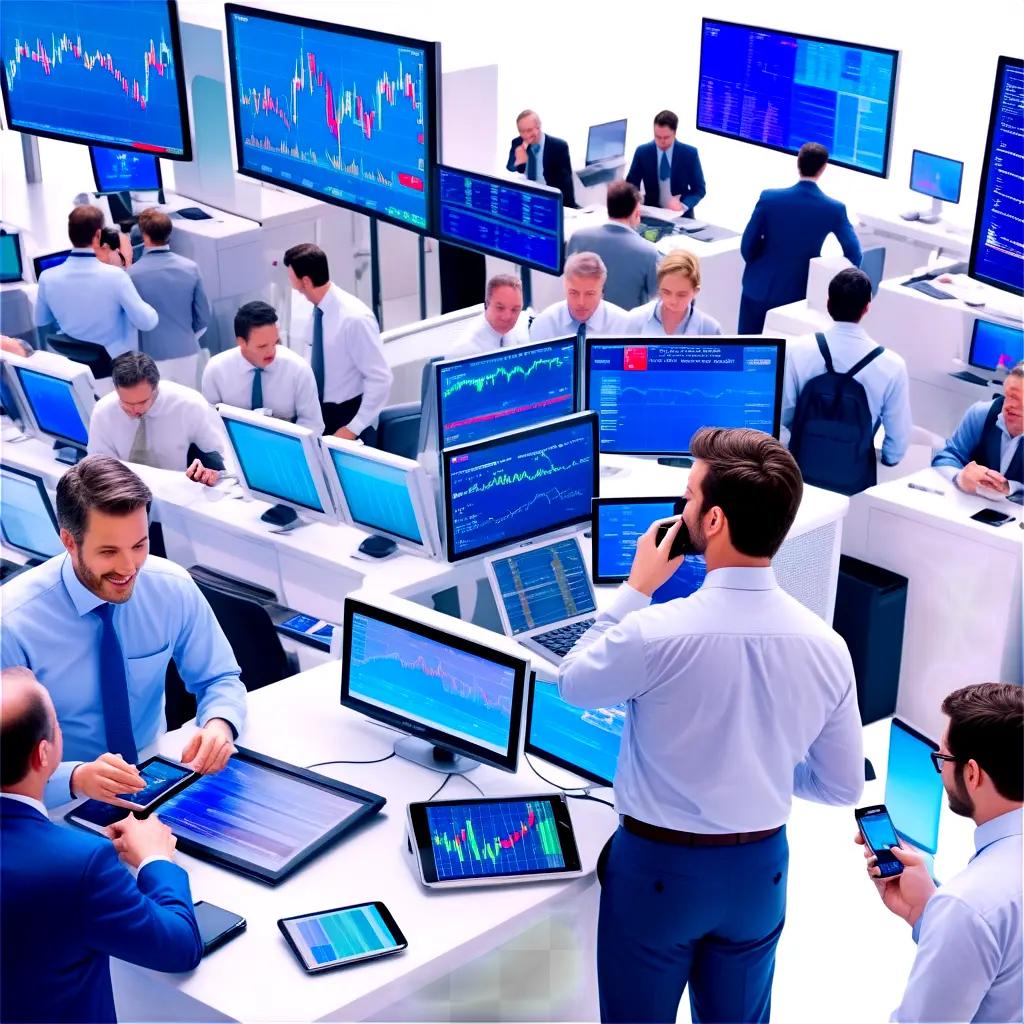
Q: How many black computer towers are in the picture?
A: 1